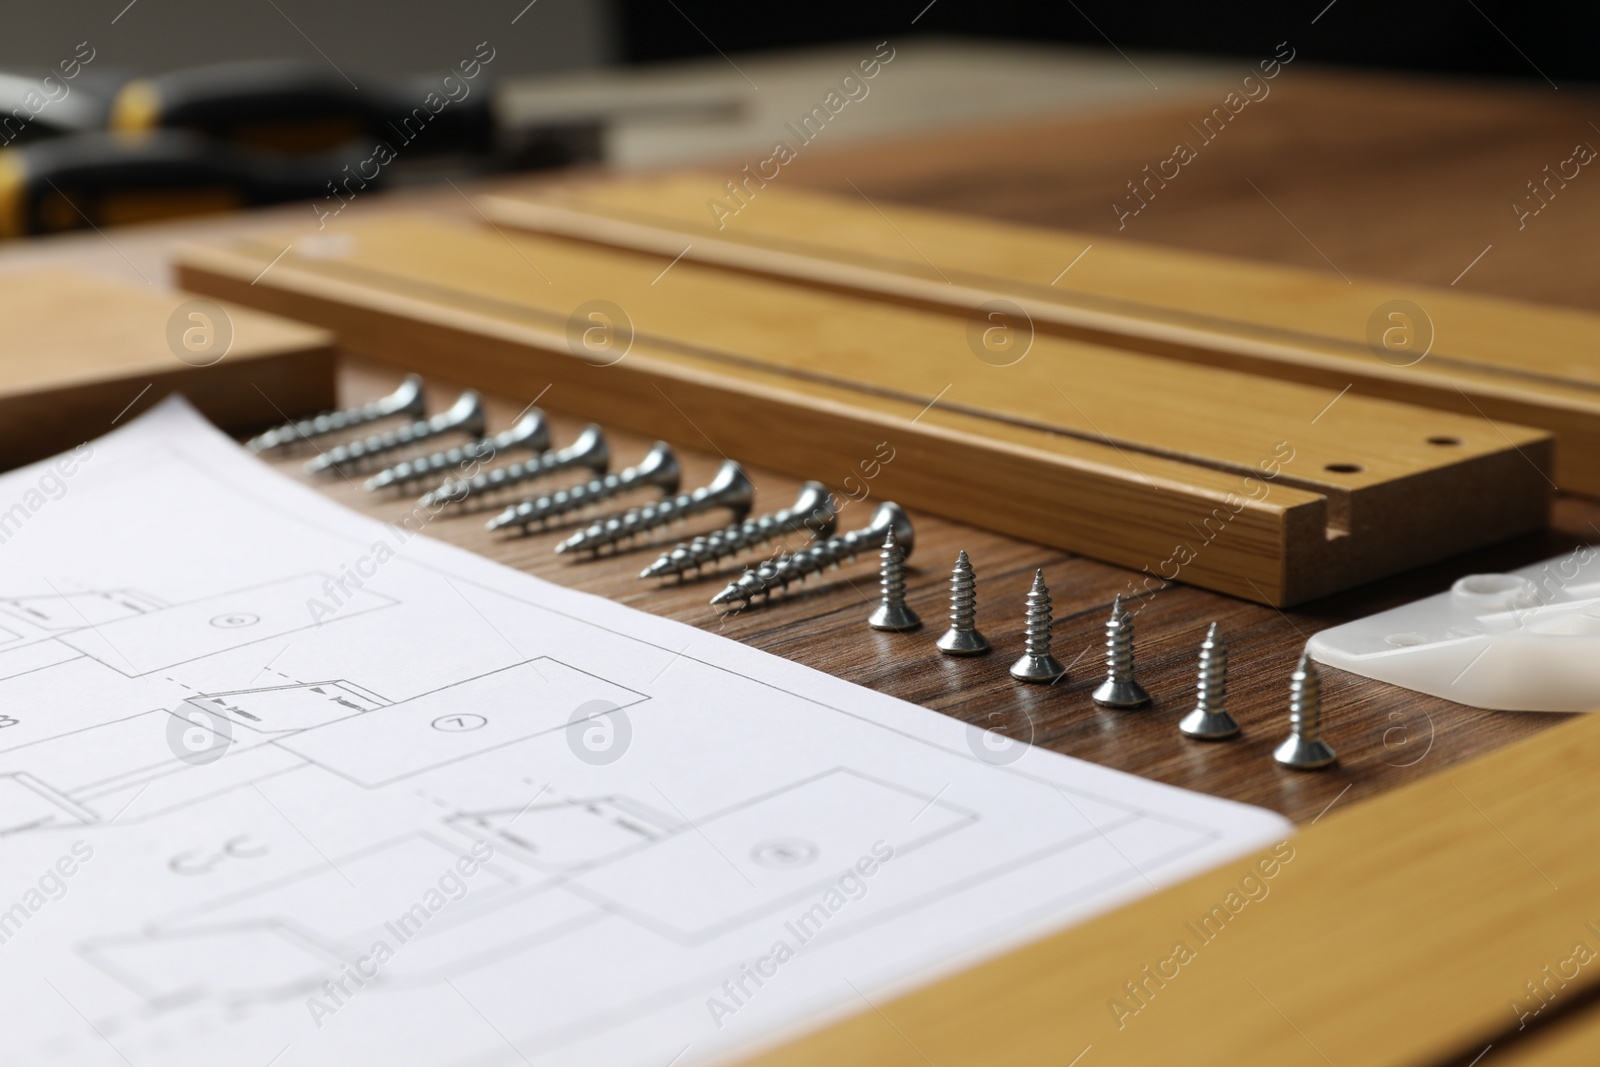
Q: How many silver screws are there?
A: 14